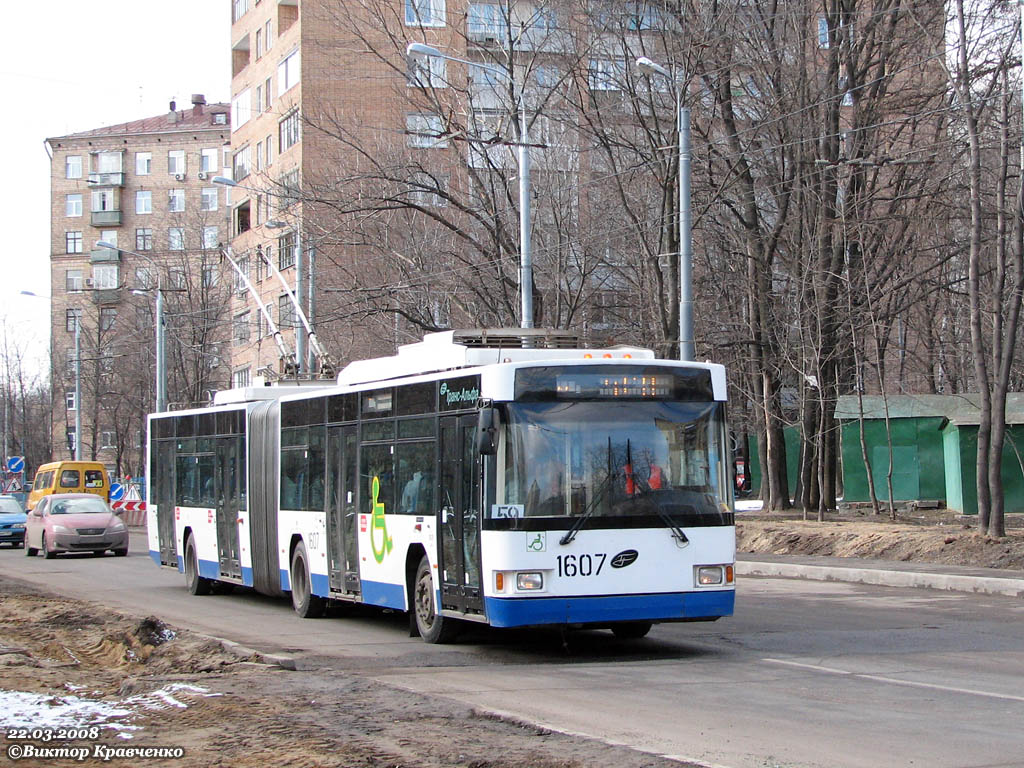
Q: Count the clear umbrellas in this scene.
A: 0